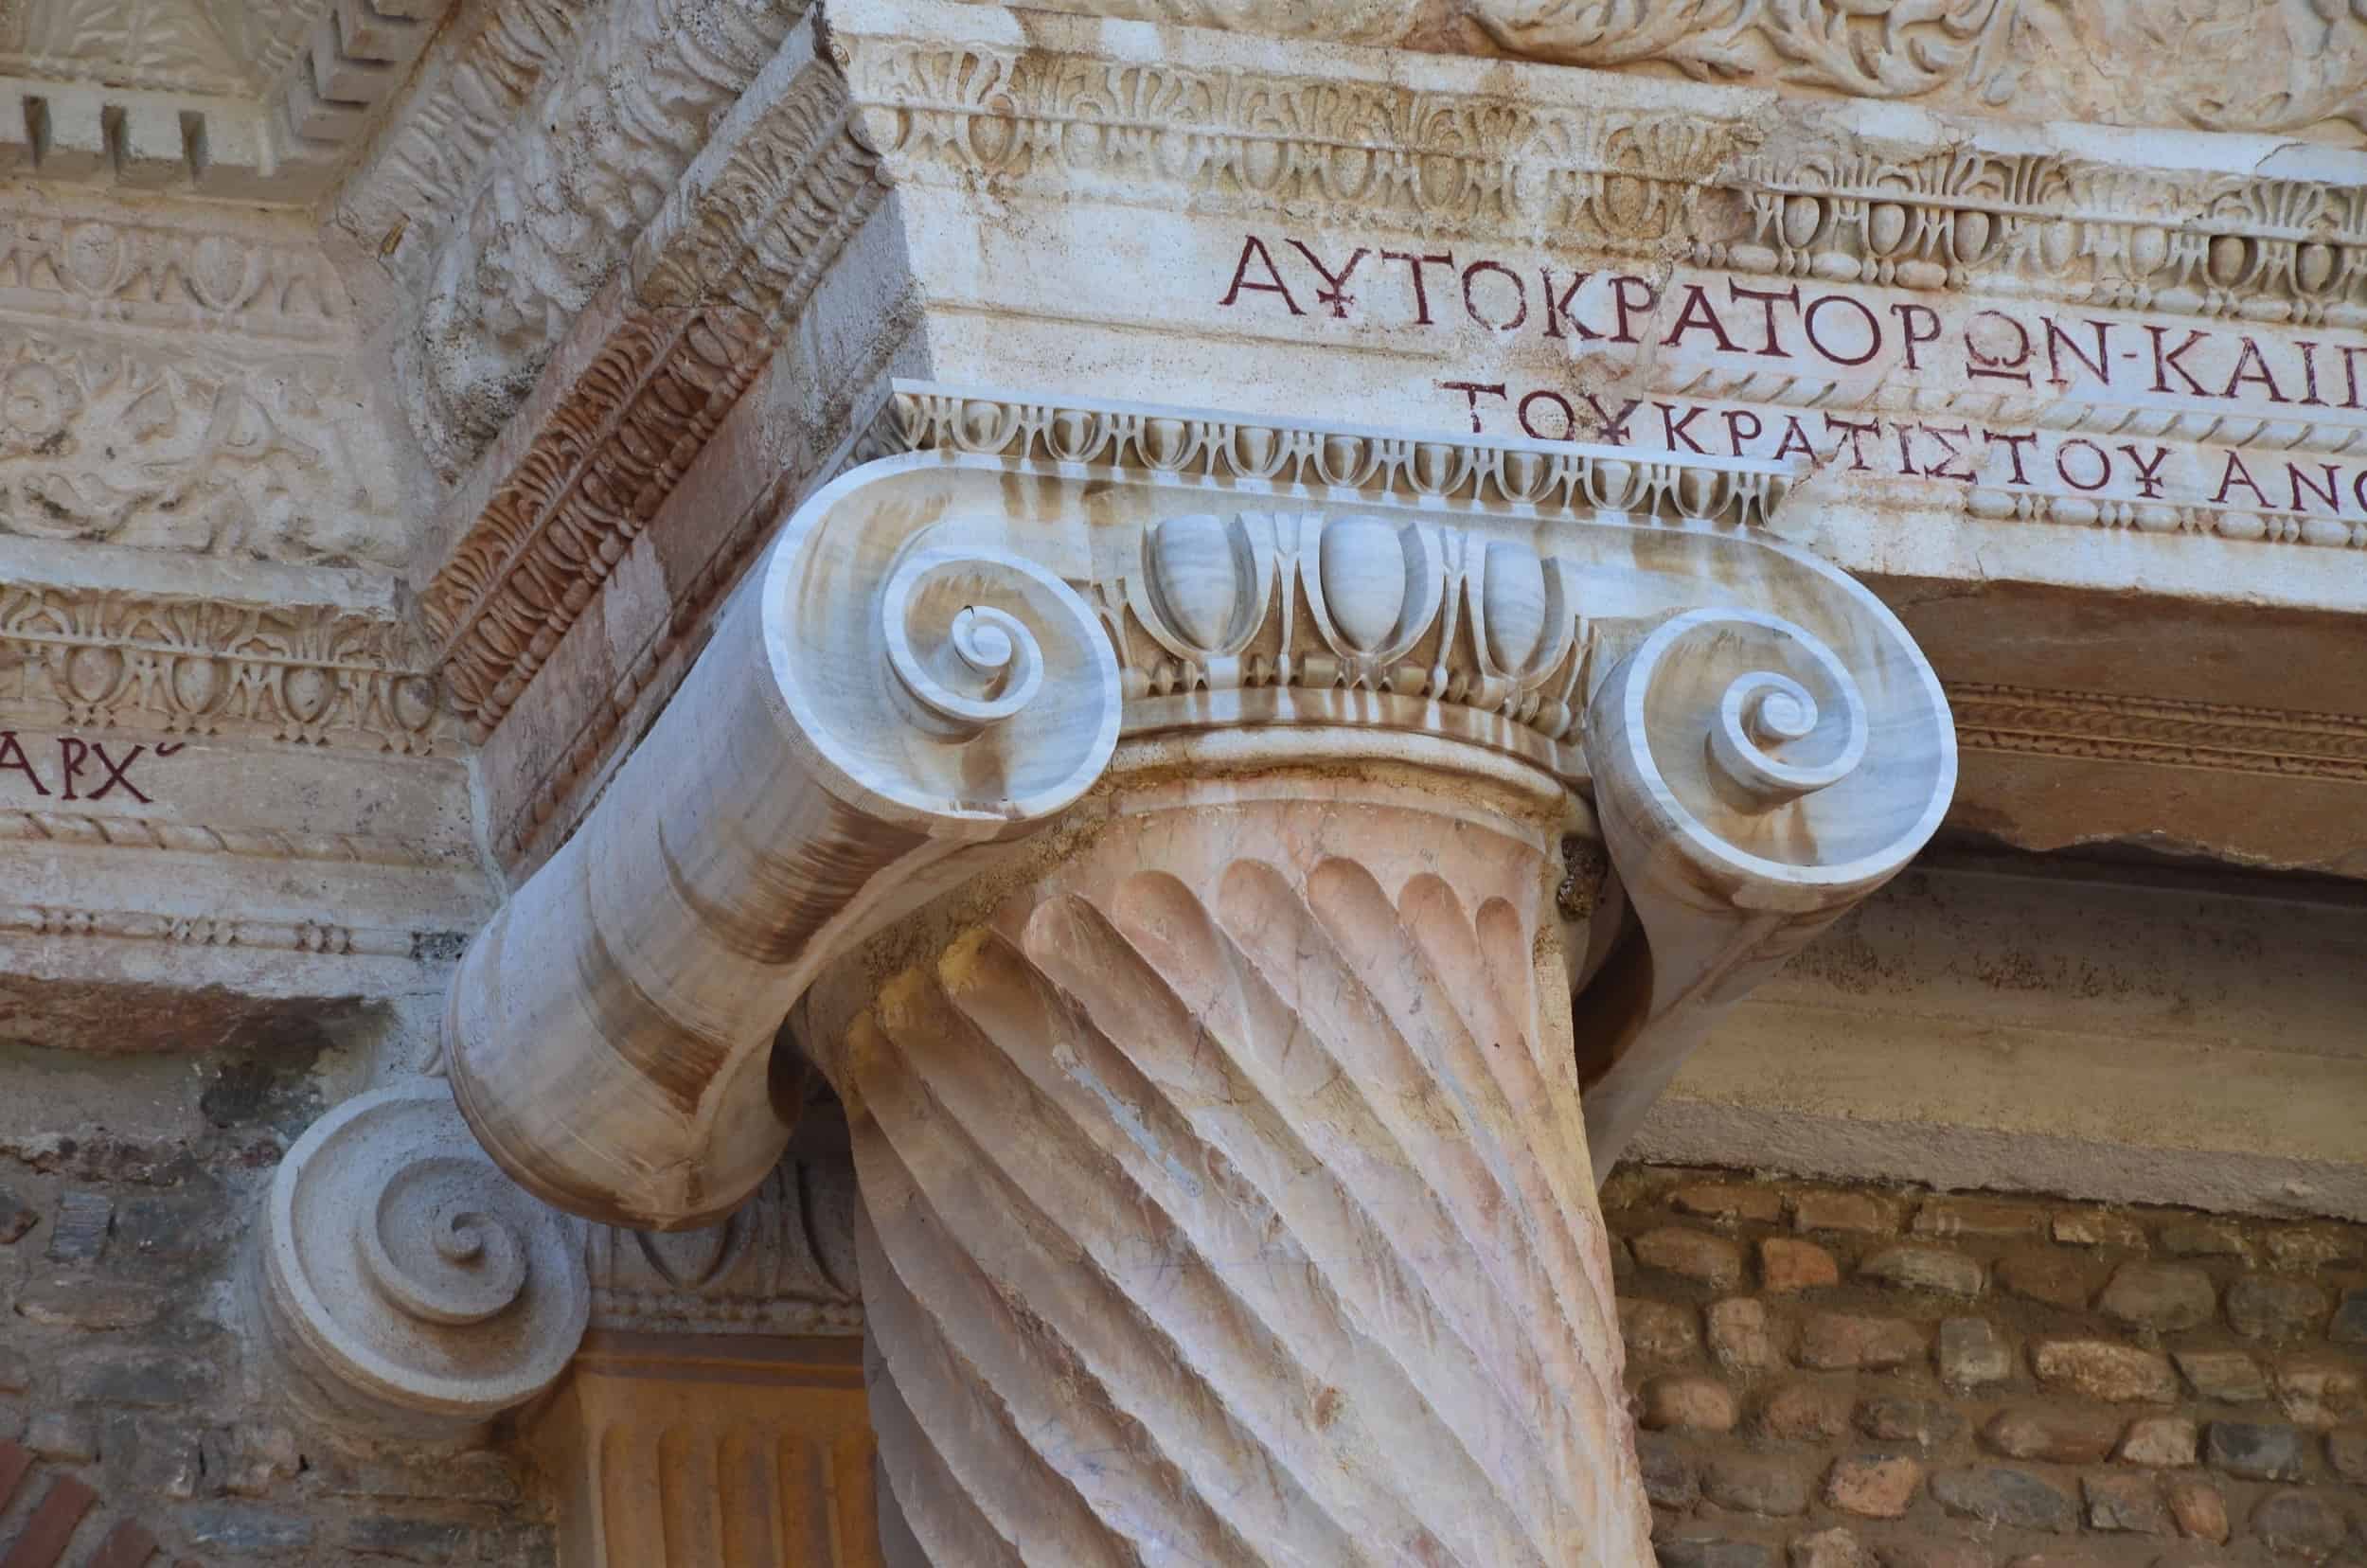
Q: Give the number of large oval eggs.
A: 3